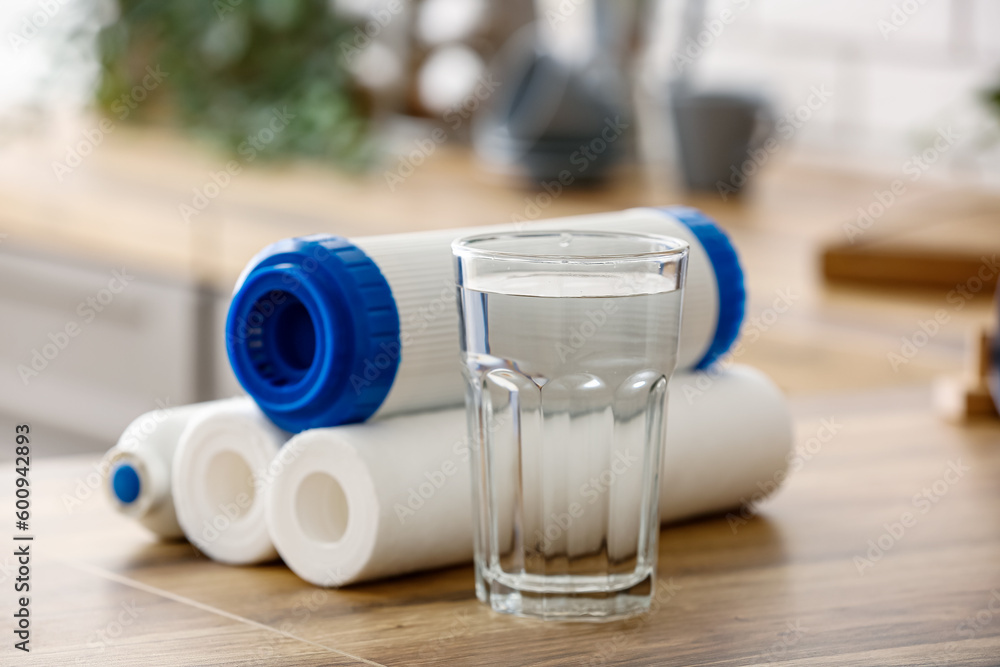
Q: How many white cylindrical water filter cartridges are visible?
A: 4